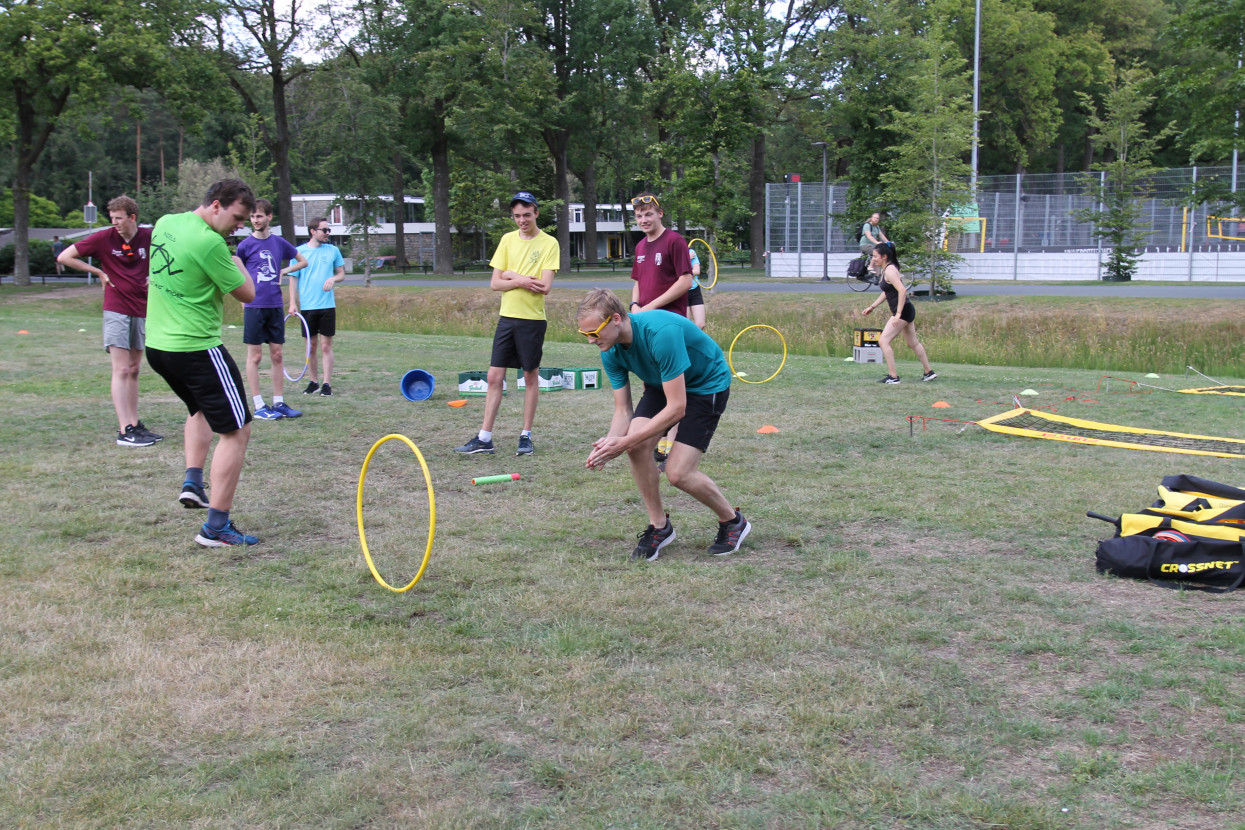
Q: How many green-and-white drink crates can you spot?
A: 3